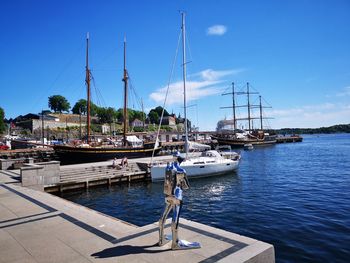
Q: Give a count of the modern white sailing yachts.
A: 1